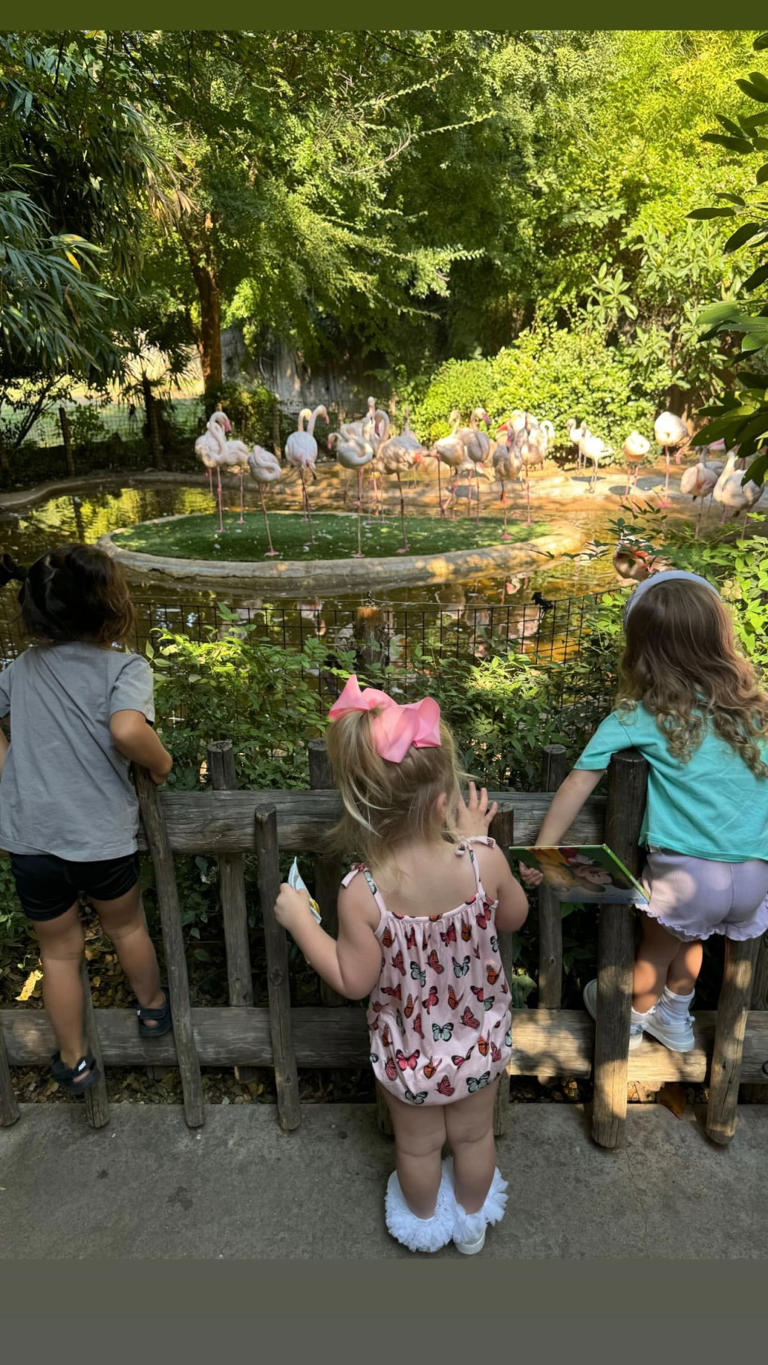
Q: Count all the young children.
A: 3